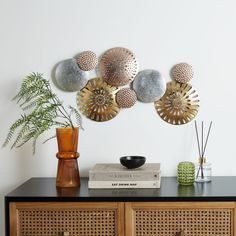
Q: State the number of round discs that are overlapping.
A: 8